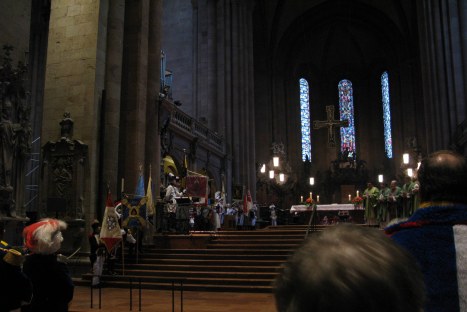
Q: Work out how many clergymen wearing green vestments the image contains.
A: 5